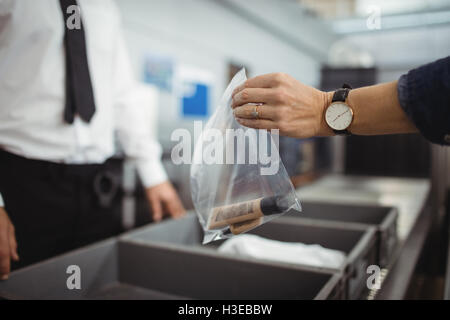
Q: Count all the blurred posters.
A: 2